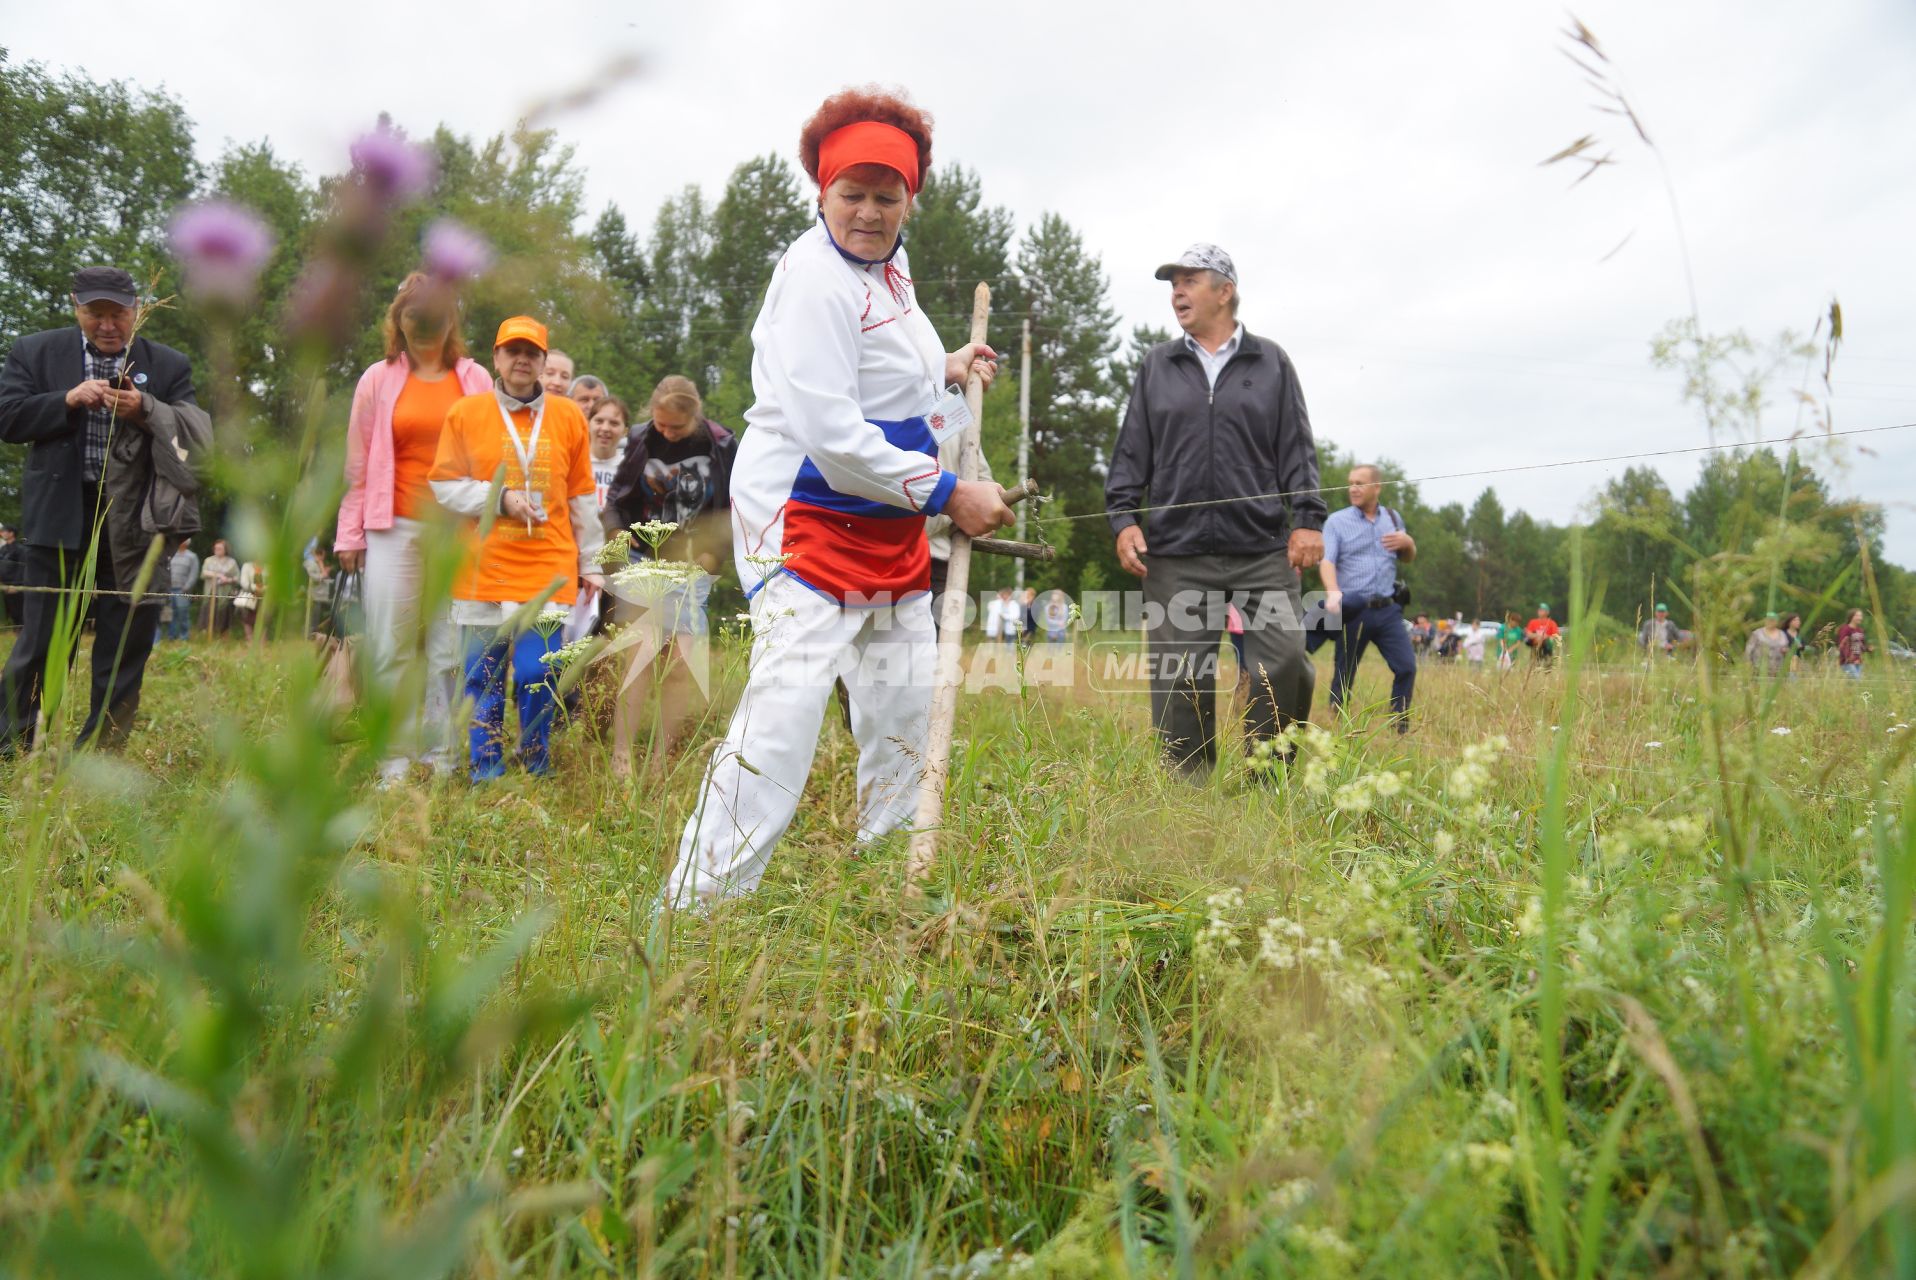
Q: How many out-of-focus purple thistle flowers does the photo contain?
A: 3